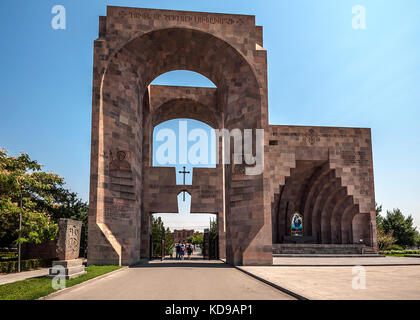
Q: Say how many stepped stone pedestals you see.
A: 1